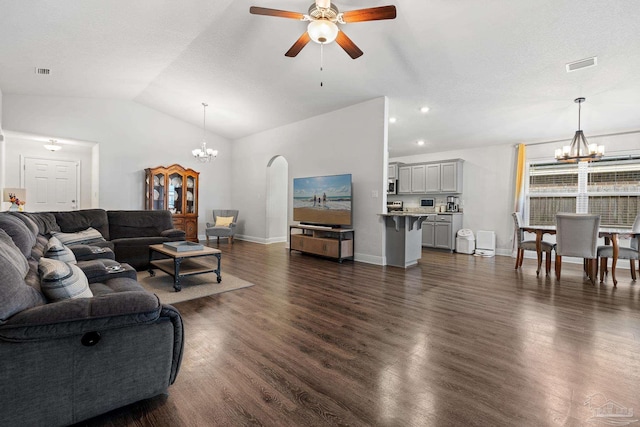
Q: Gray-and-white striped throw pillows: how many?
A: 3